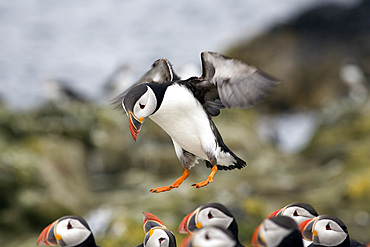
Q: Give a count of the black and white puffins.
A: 8